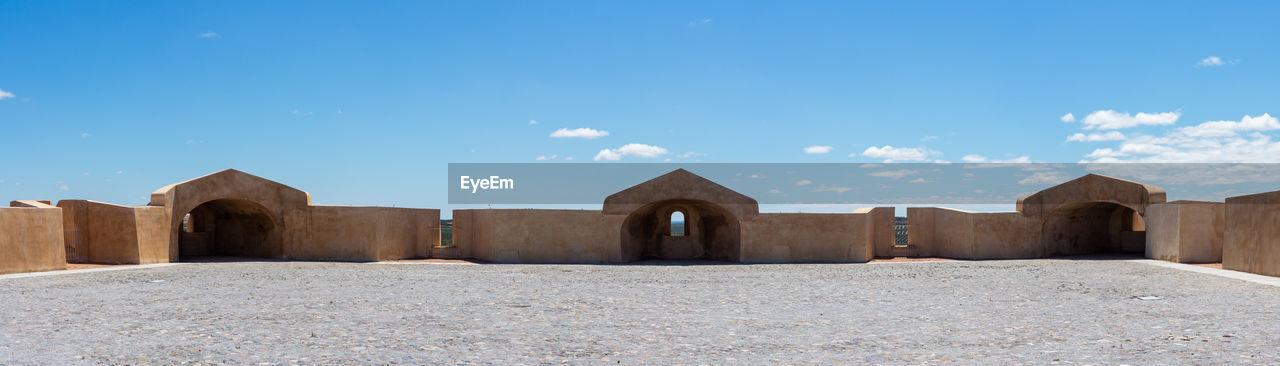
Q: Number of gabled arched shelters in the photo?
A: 3